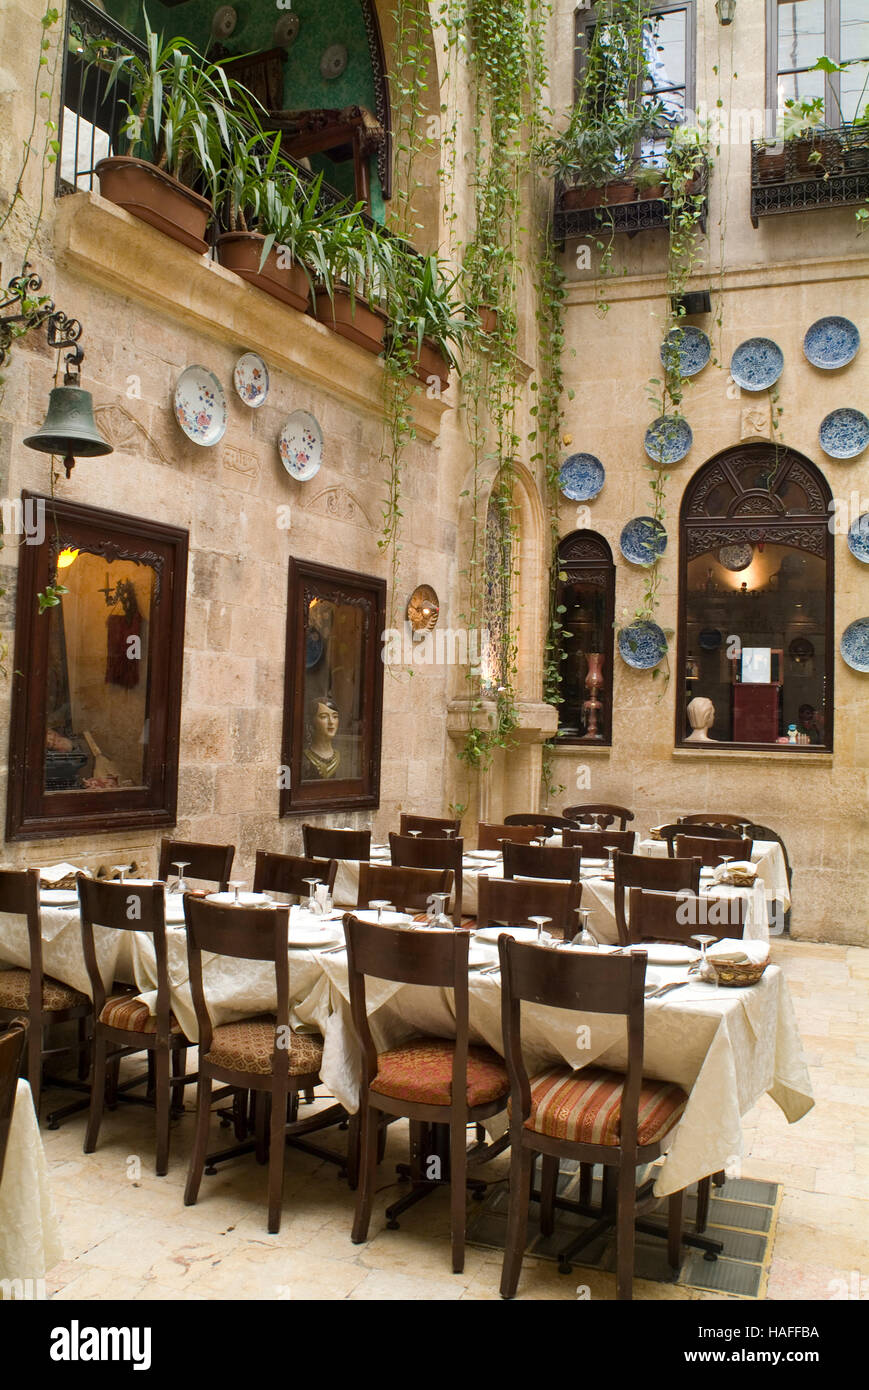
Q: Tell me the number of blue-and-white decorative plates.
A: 10